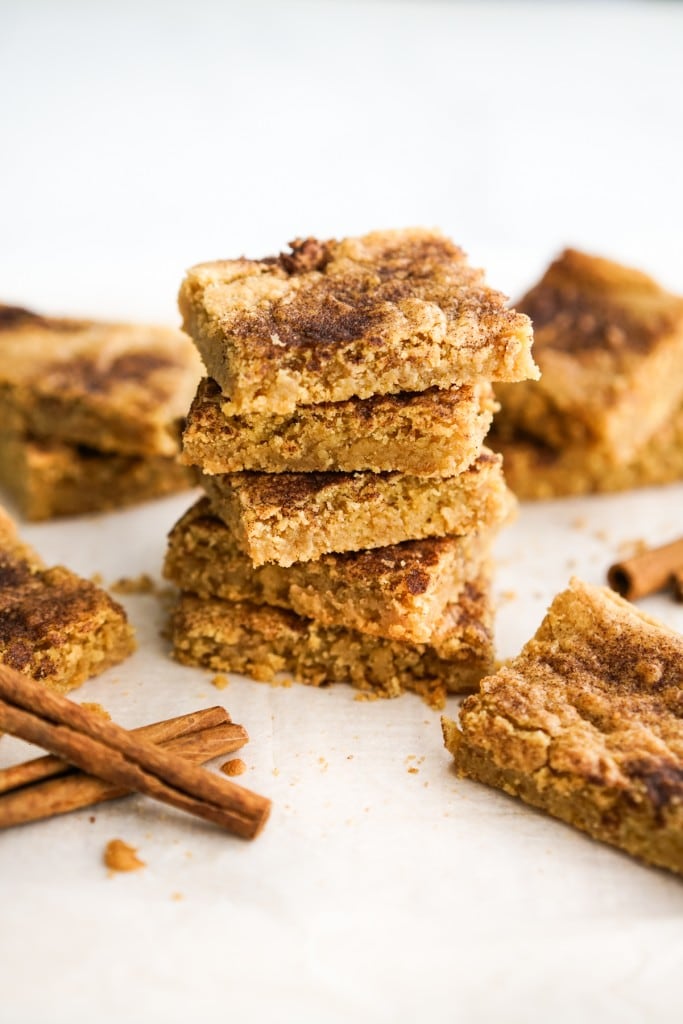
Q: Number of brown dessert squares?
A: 11